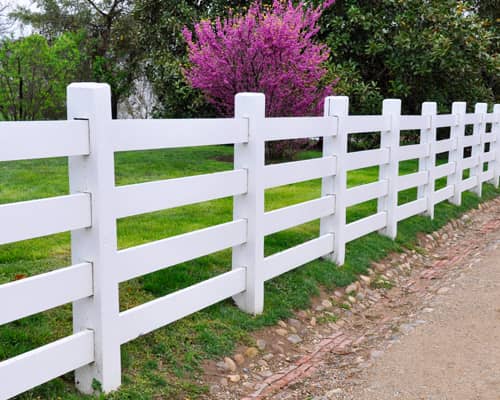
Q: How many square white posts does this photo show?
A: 8